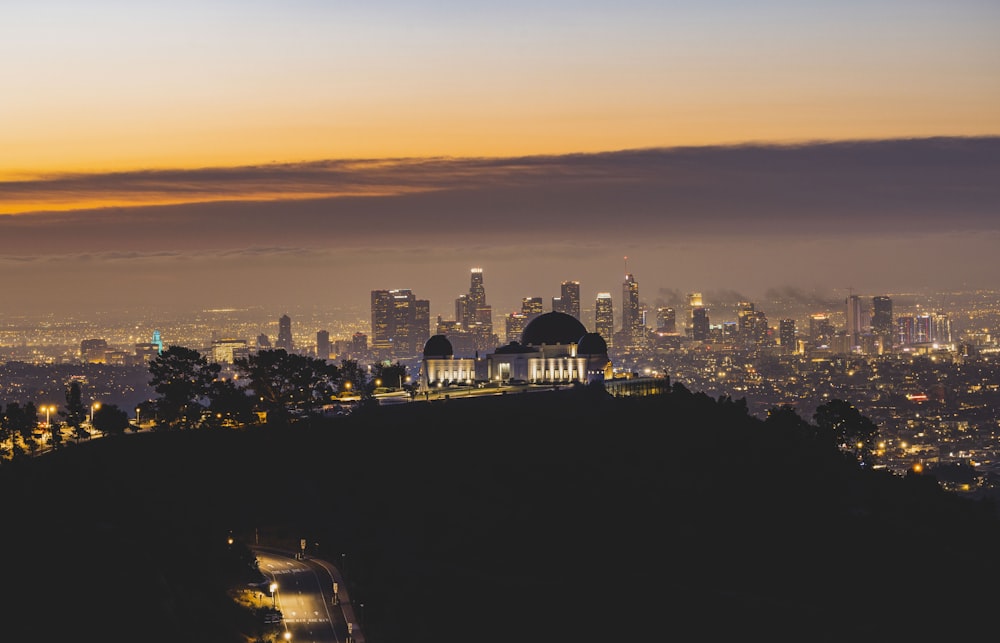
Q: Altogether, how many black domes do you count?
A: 3